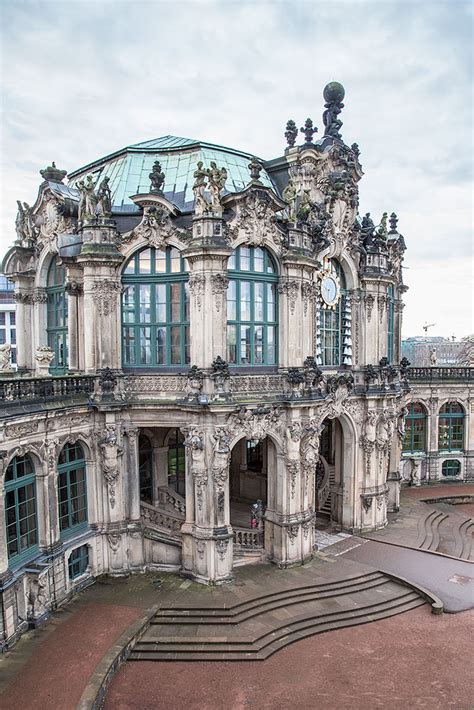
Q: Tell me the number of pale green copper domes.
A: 1